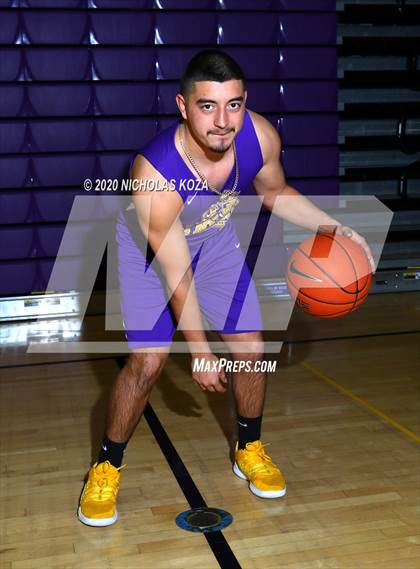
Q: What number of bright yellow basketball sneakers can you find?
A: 2